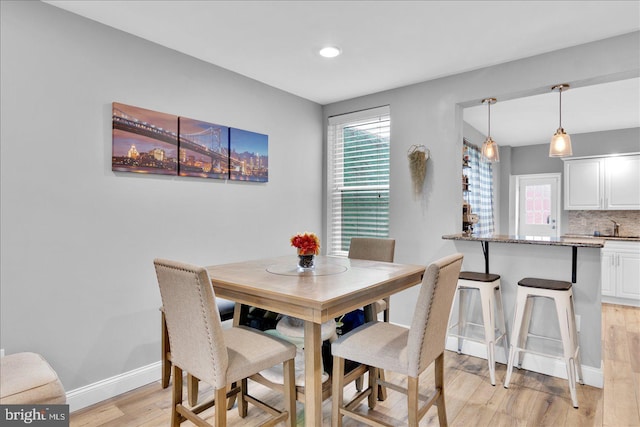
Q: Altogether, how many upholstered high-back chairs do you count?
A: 3